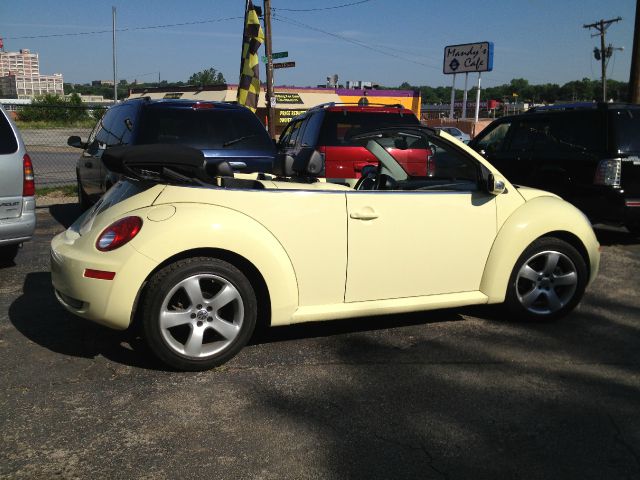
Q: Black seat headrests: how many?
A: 3